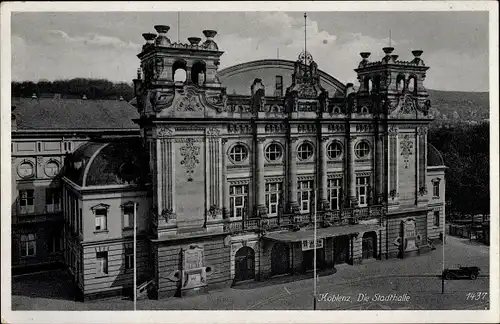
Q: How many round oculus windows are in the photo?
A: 7